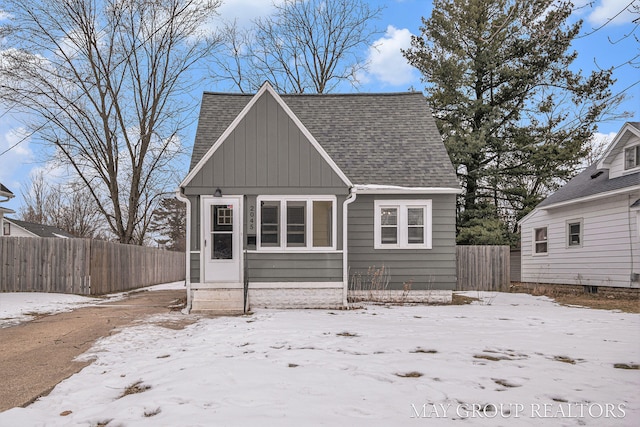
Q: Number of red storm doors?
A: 0